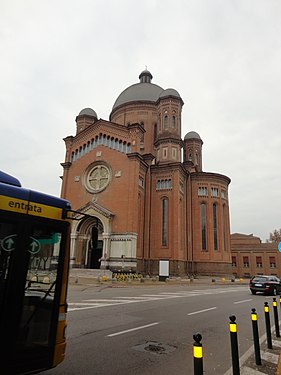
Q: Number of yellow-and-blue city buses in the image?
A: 1